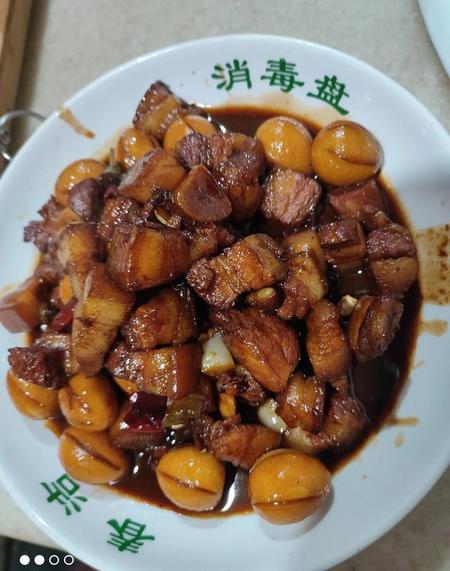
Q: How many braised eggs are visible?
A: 10